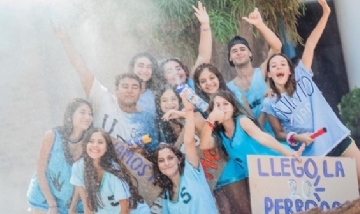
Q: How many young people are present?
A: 11